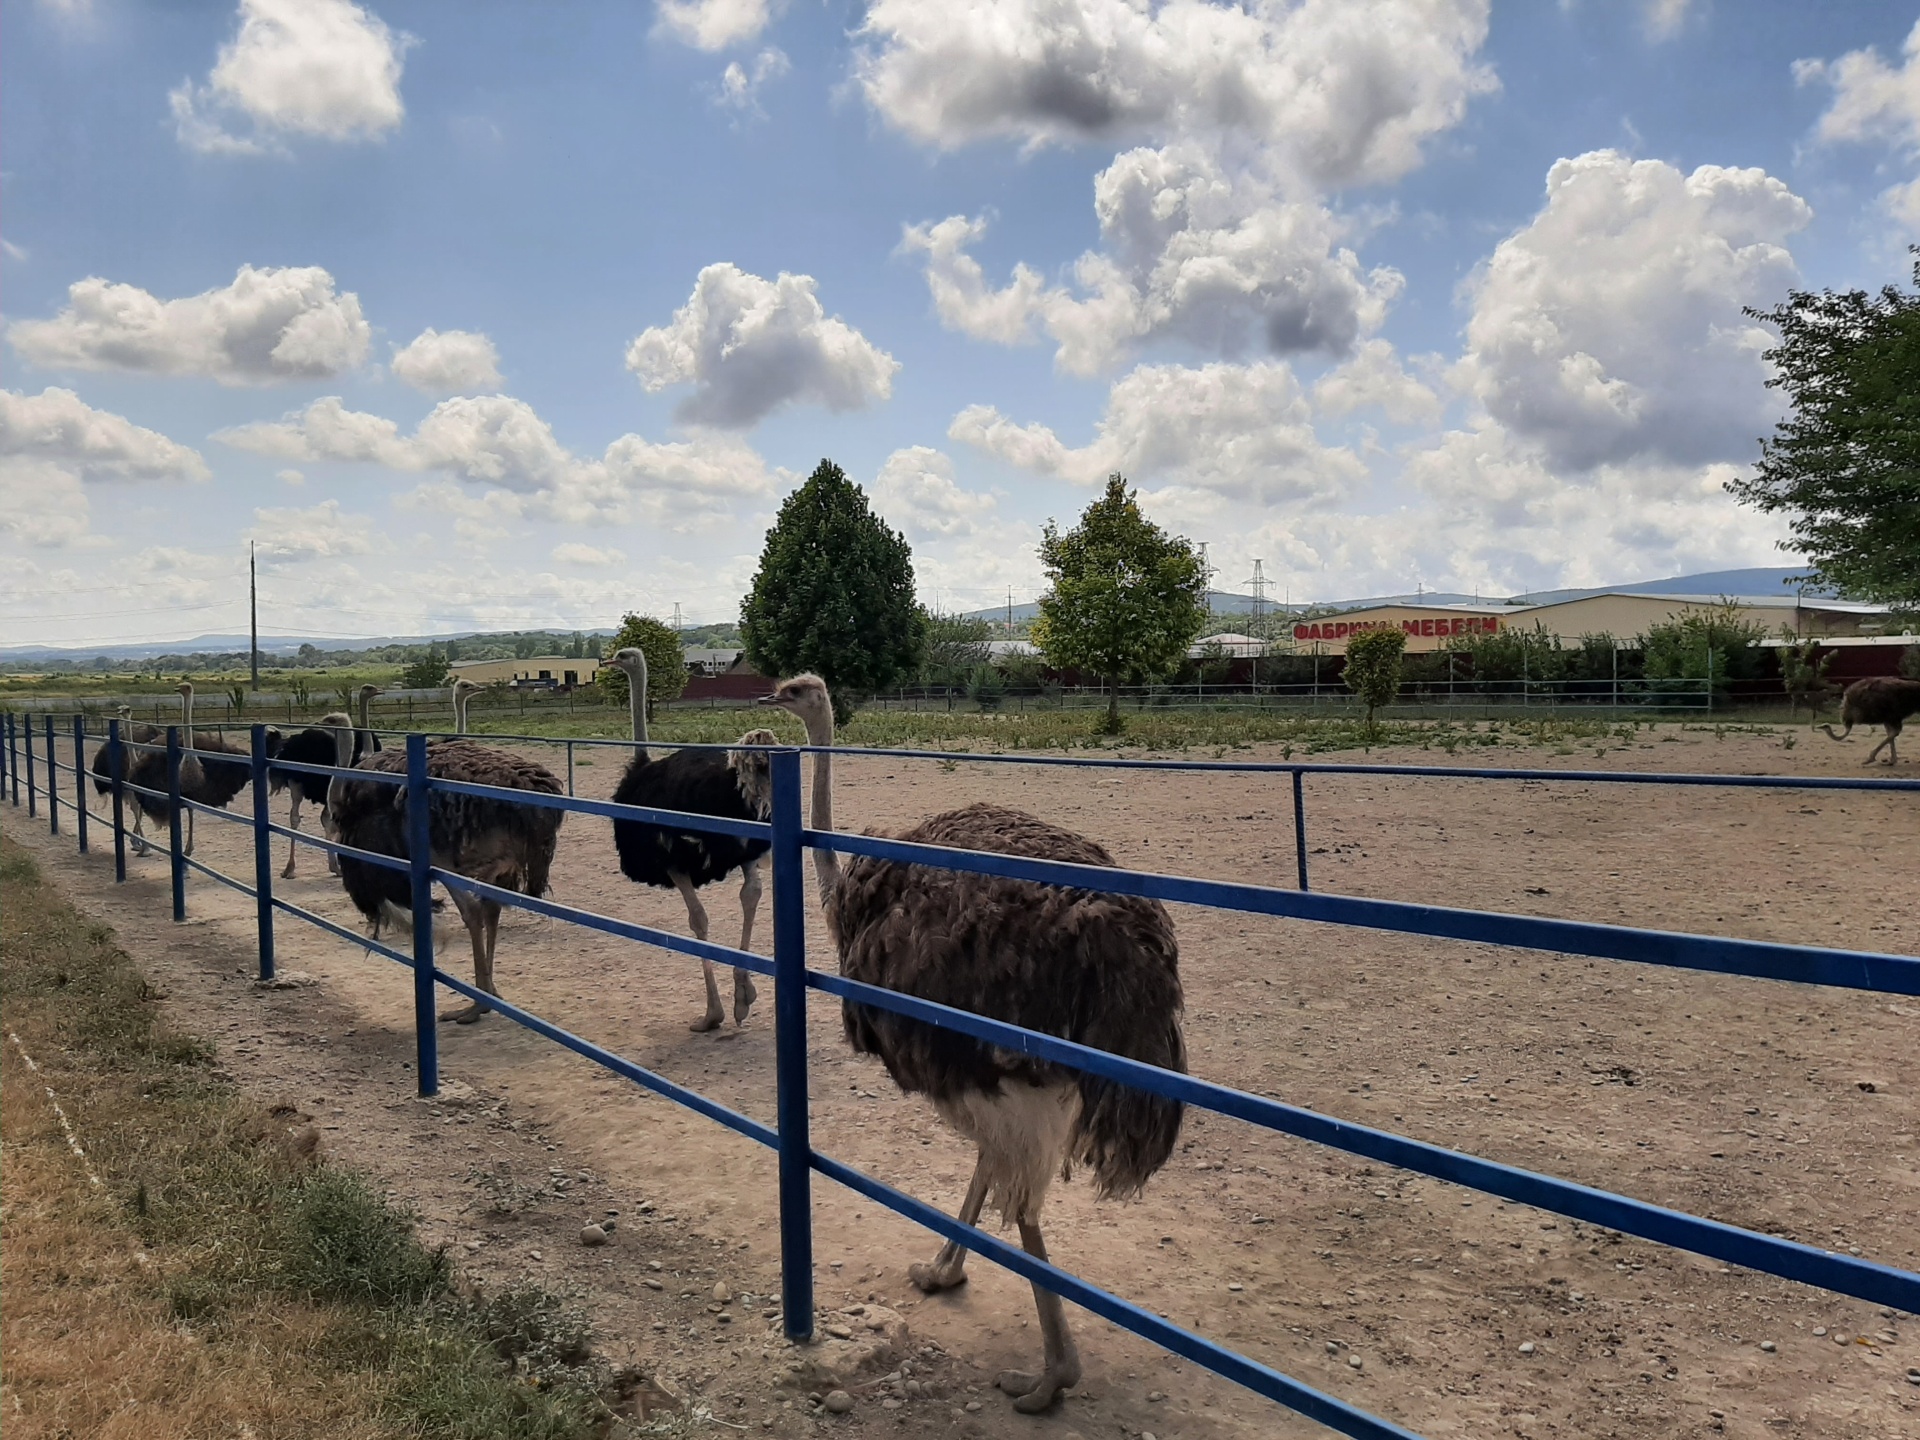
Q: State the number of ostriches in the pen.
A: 8